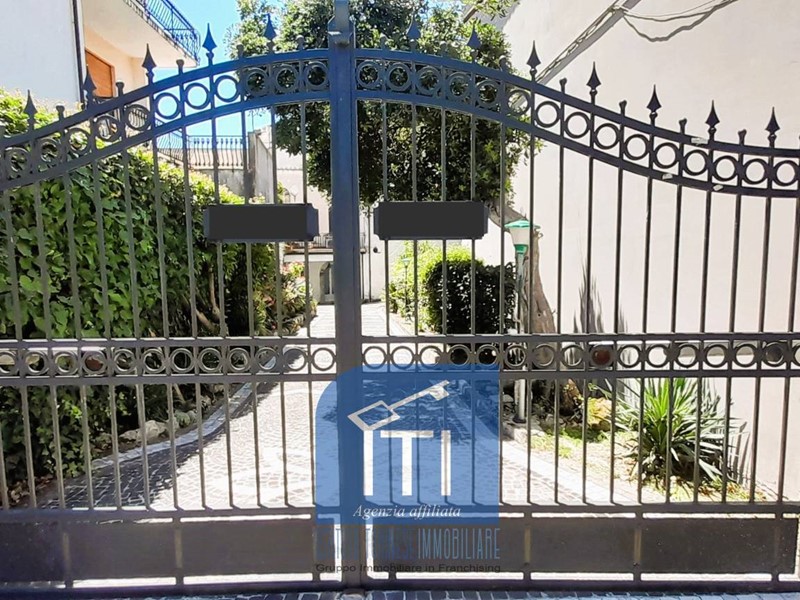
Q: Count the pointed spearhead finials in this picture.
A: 12